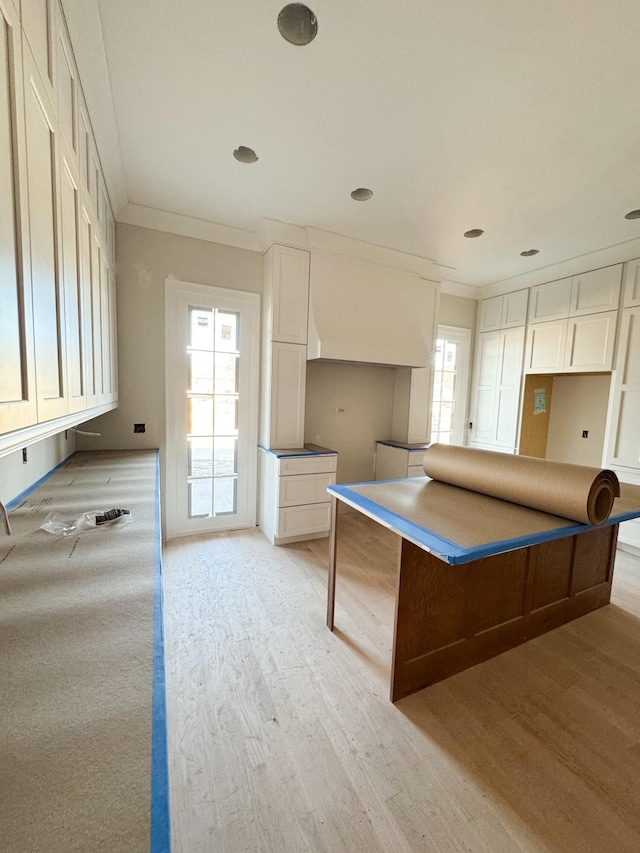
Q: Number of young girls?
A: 0